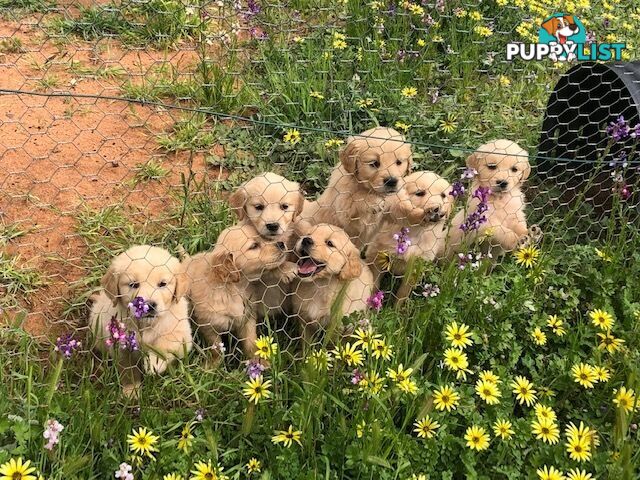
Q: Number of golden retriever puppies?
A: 7